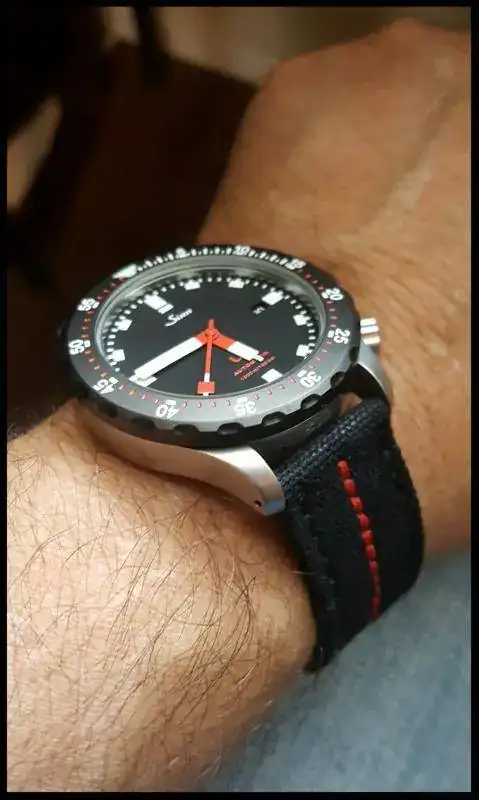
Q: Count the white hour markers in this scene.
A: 10